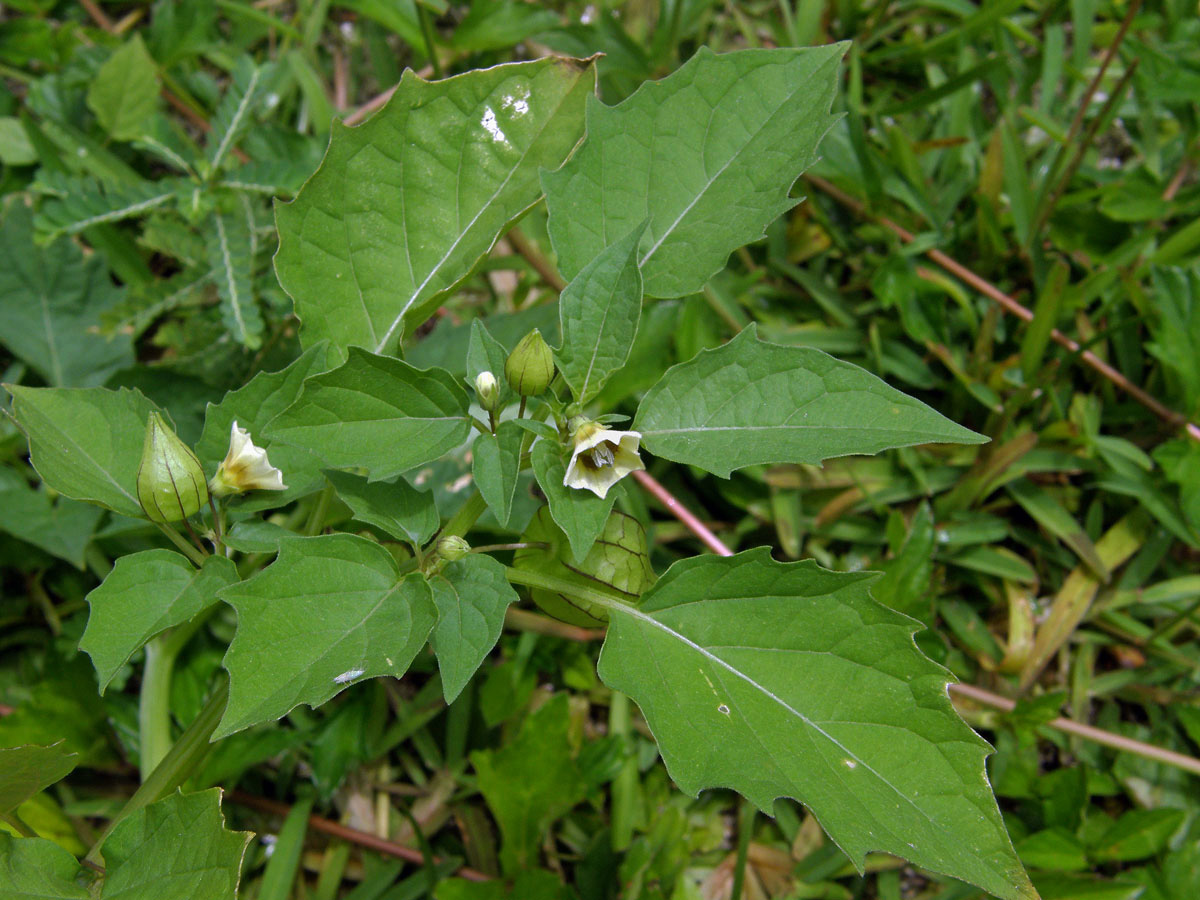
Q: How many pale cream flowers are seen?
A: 2